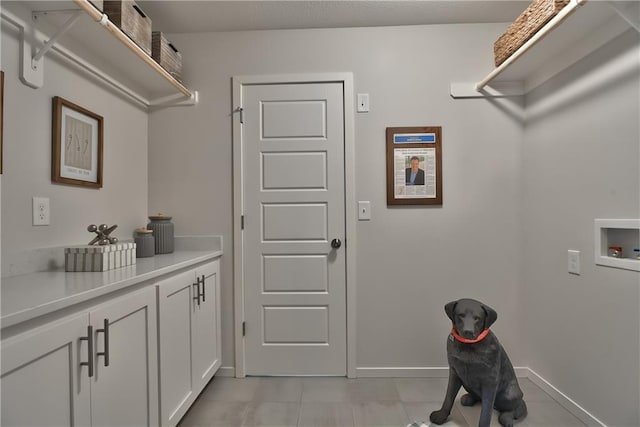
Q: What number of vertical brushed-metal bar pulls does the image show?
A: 4